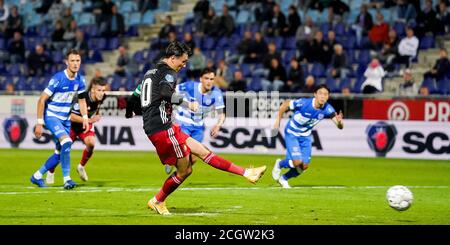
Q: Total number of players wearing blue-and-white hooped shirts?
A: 3